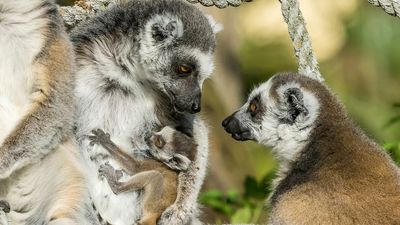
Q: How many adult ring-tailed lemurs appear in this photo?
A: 3